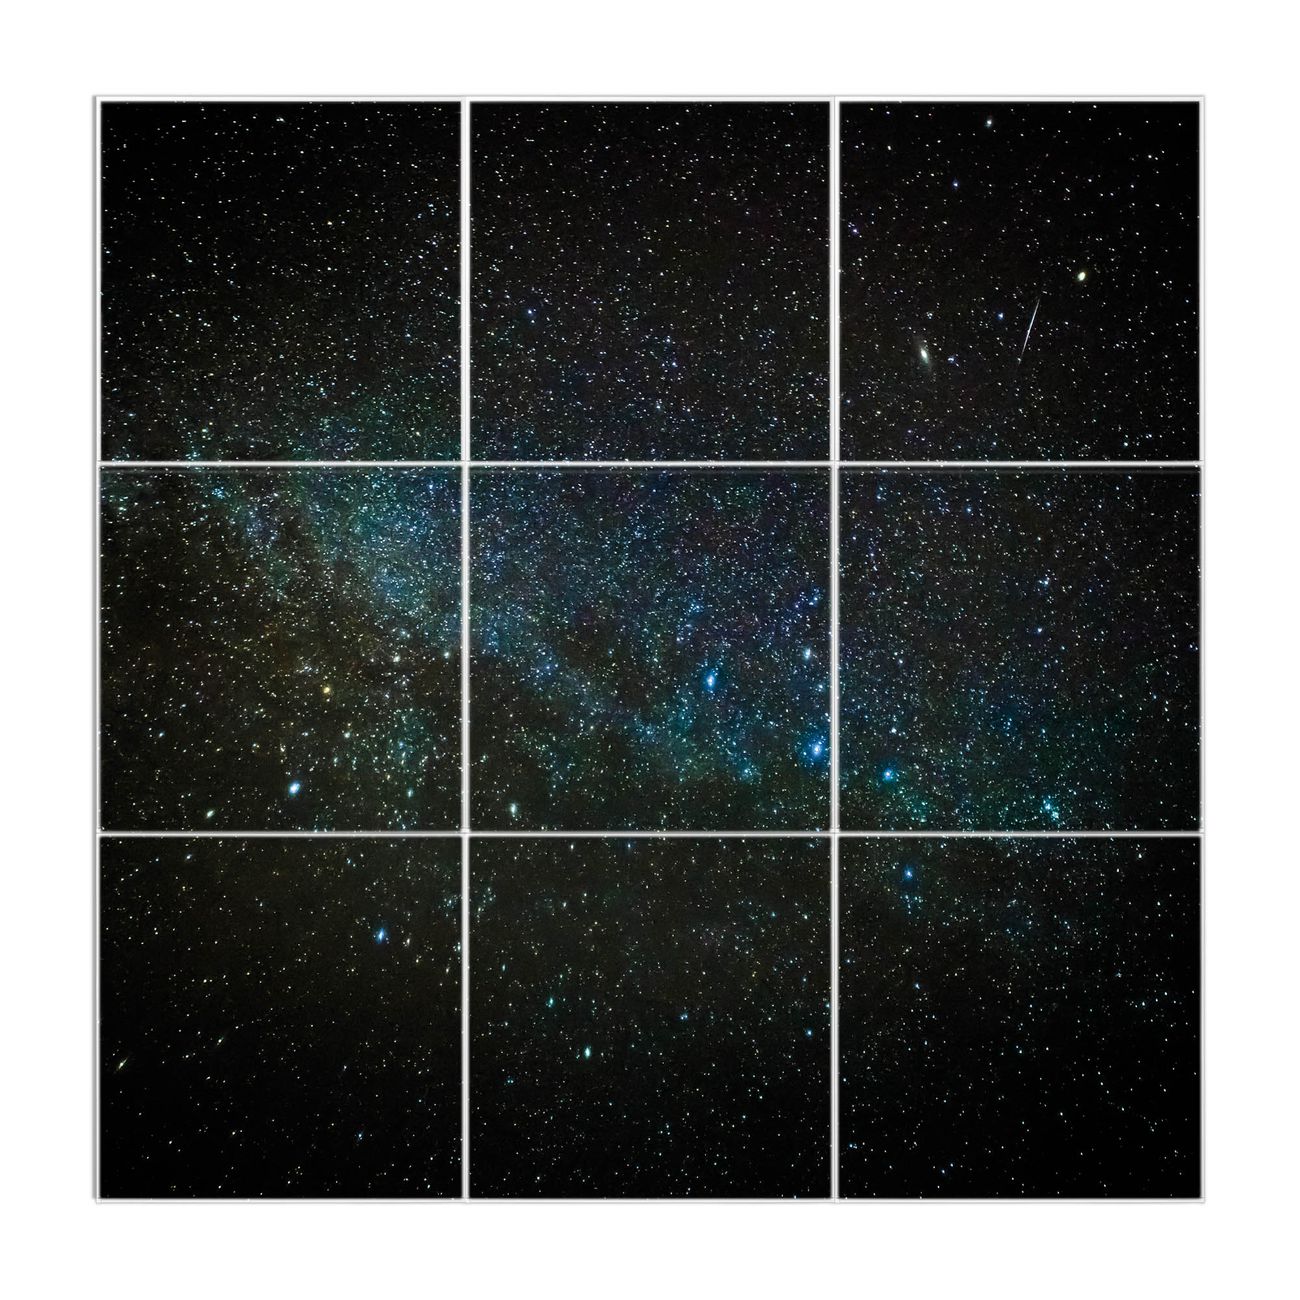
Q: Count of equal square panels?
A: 9